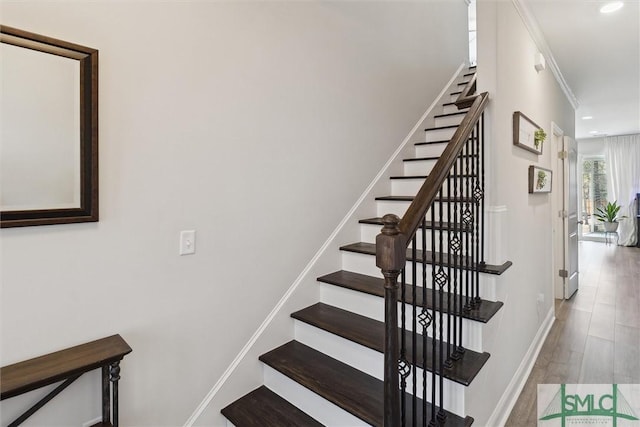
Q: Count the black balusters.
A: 12